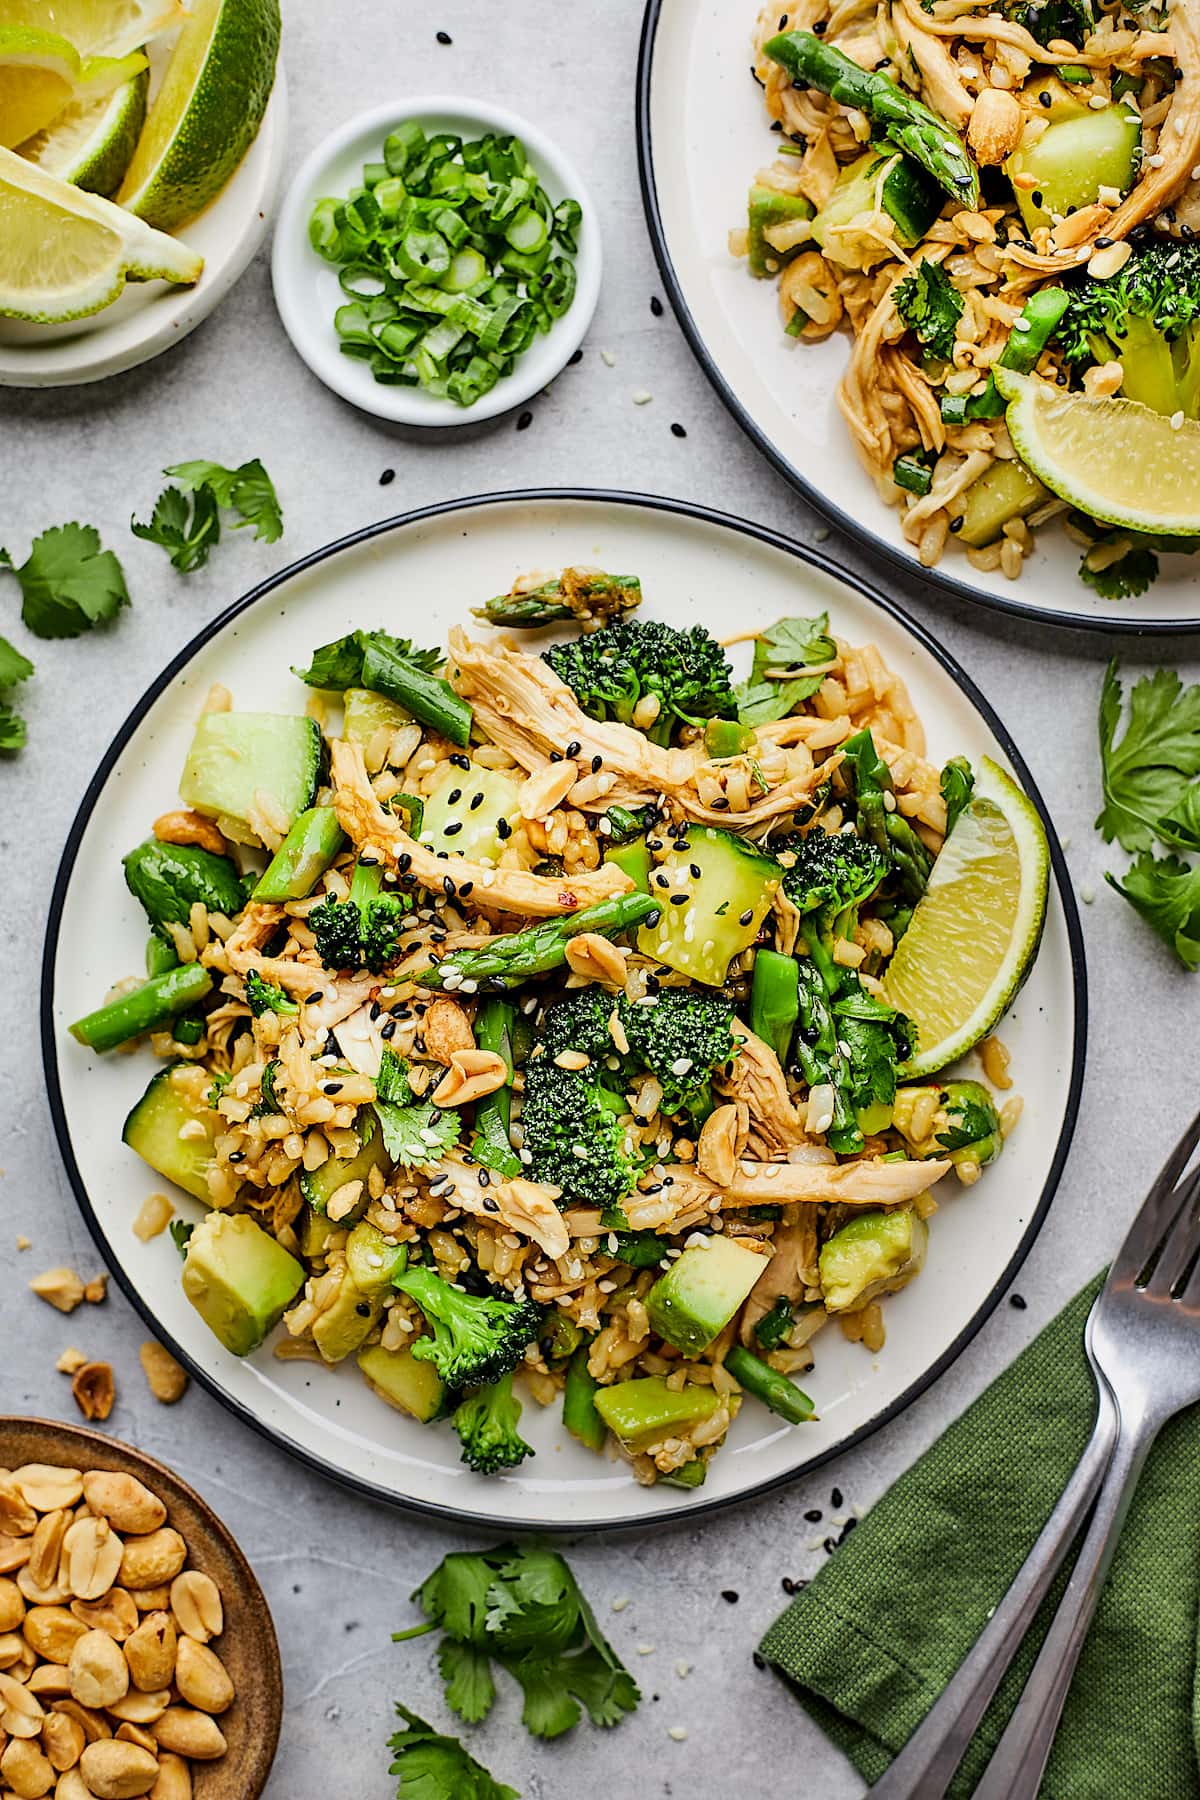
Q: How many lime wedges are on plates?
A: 2